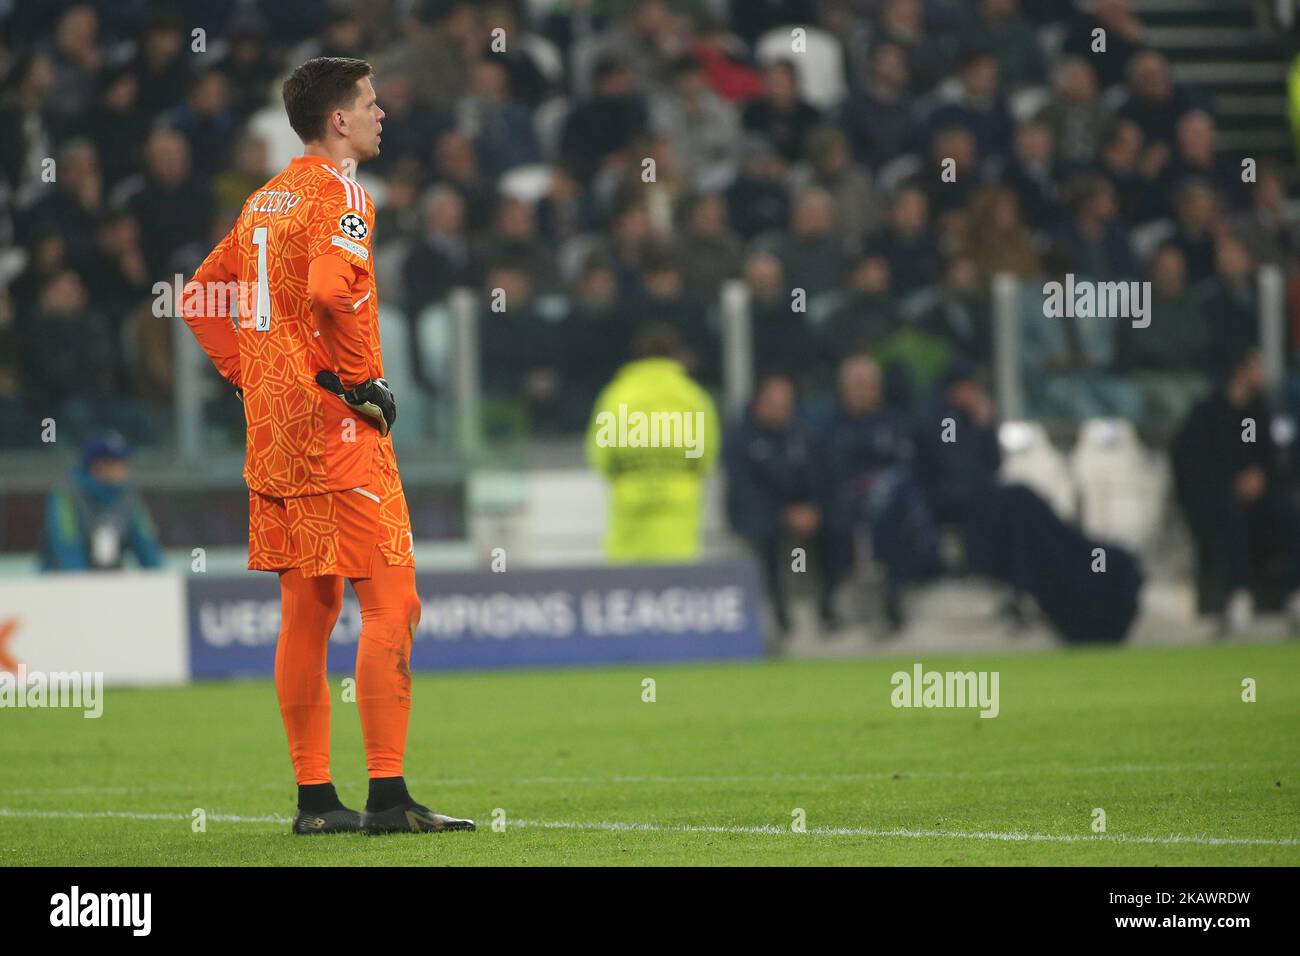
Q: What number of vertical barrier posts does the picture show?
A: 5